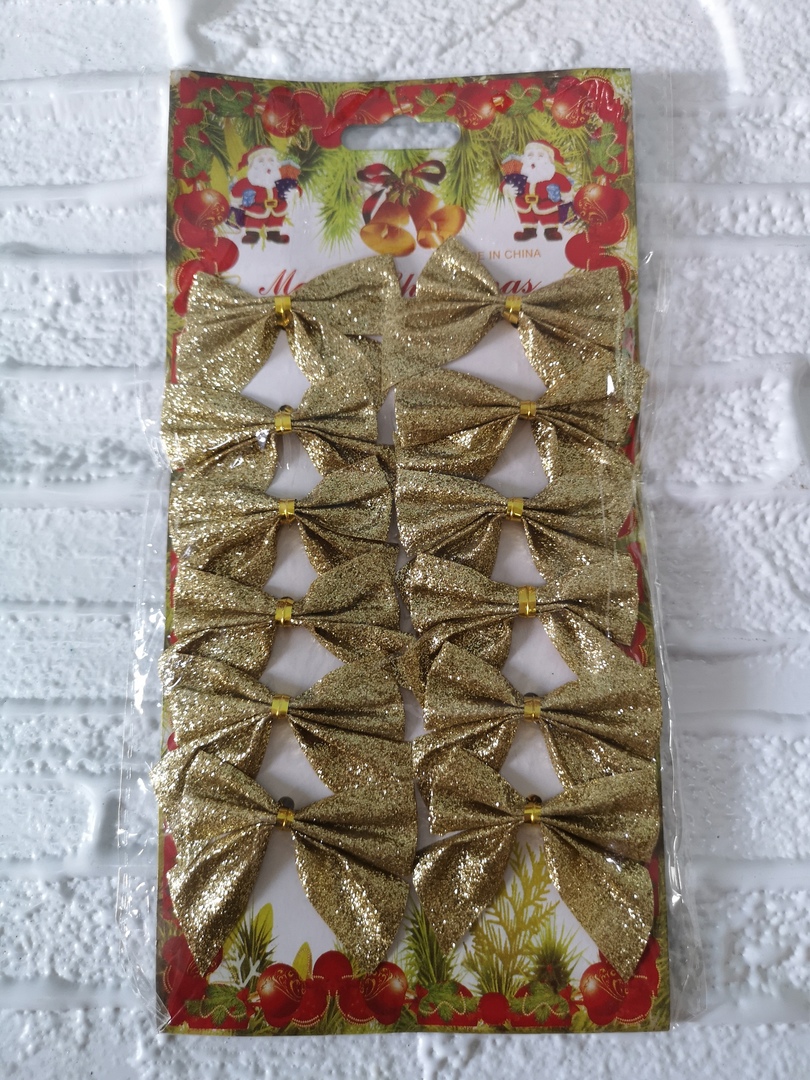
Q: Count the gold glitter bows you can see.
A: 12